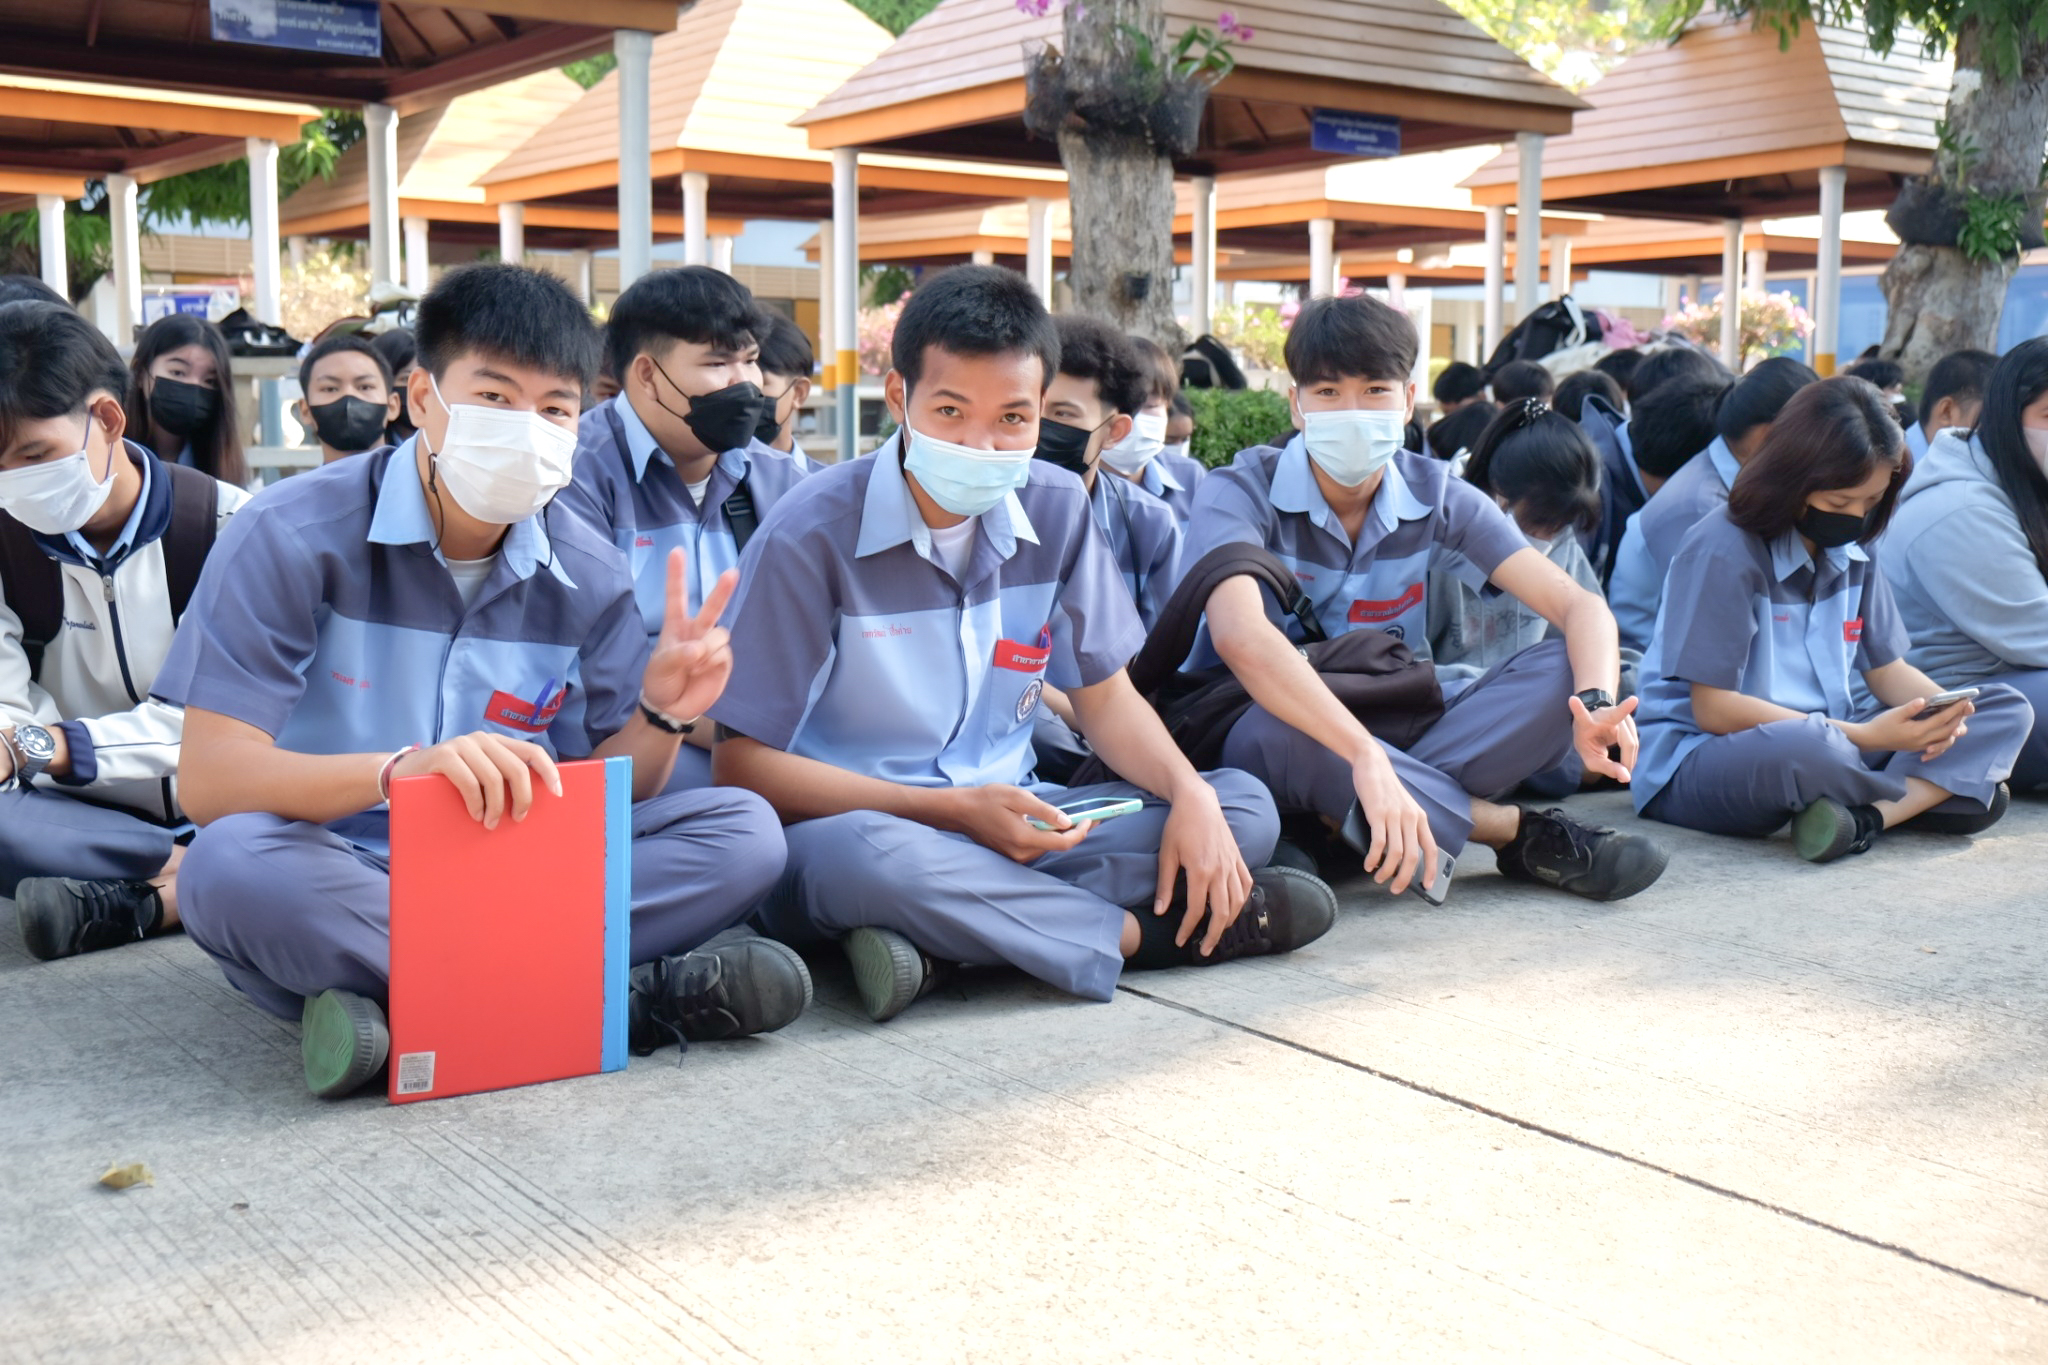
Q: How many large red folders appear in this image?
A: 1